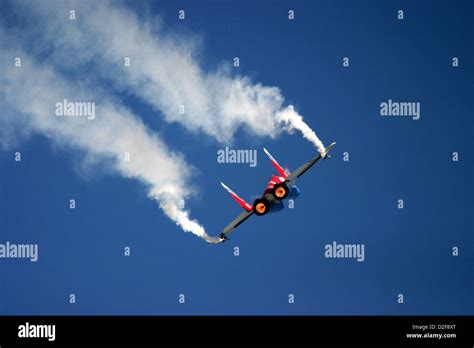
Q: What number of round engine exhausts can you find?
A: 2